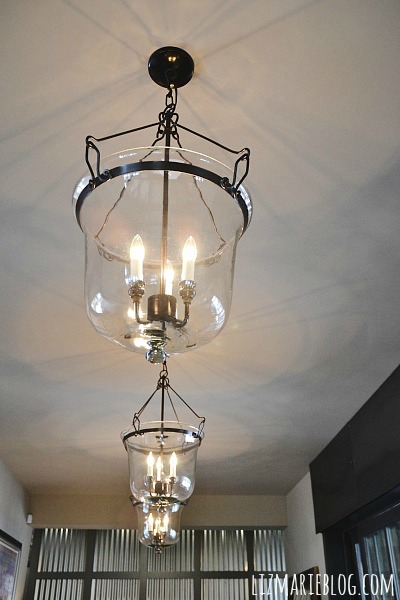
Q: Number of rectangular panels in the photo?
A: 10